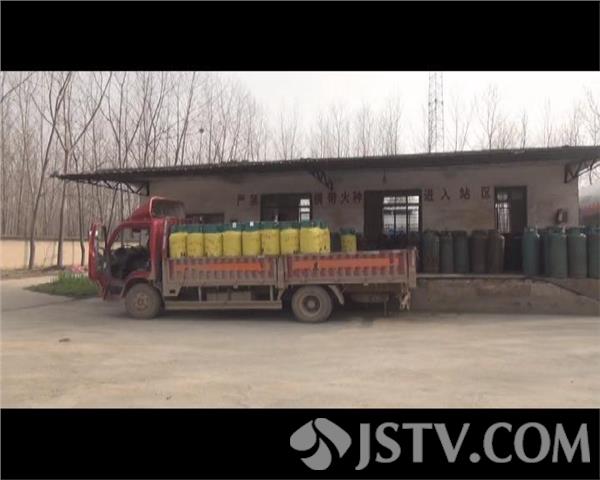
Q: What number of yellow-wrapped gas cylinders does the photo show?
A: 10